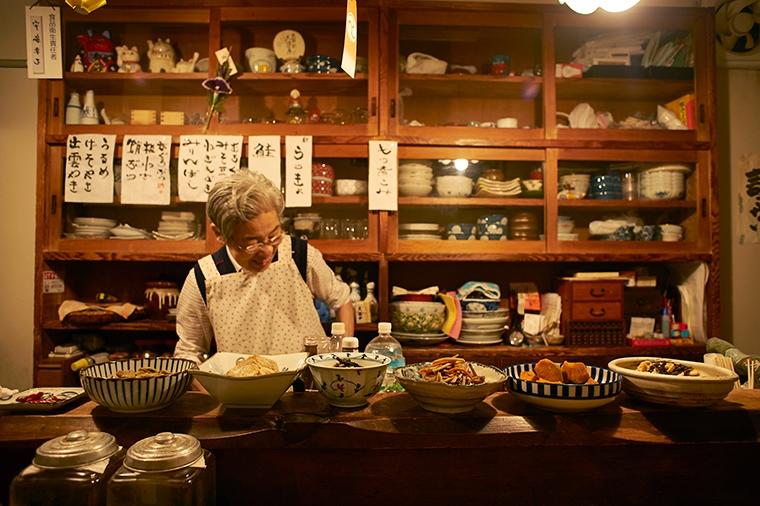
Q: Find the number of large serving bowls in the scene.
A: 6